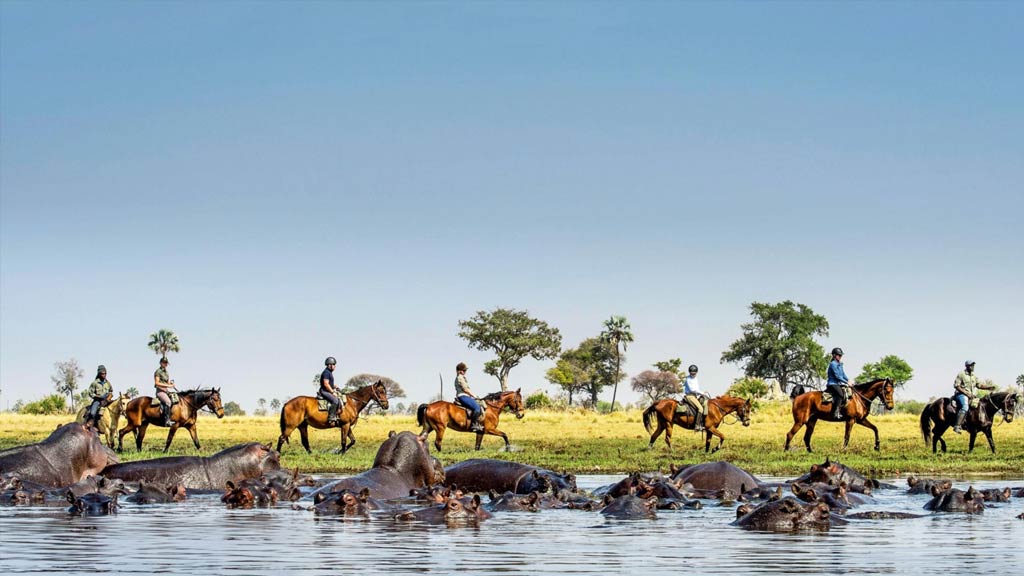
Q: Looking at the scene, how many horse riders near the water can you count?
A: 7